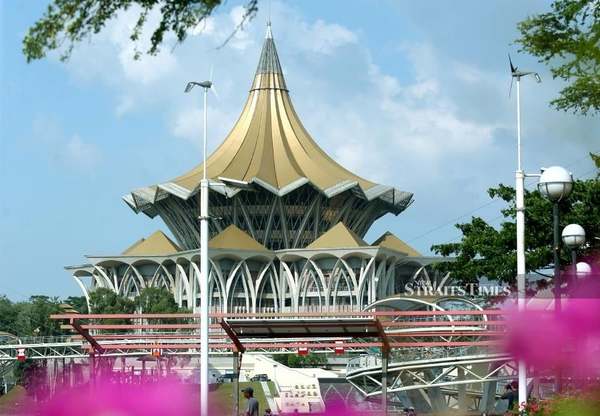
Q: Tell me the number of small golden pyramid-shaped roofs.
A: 4